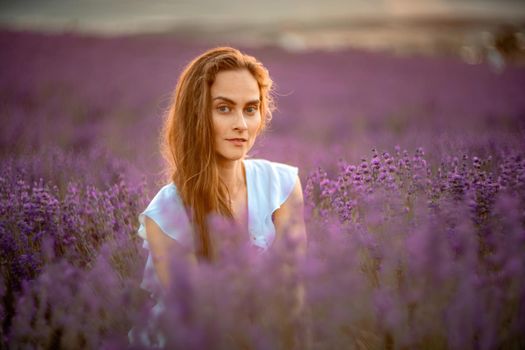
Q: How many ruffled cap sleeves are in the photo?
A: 2